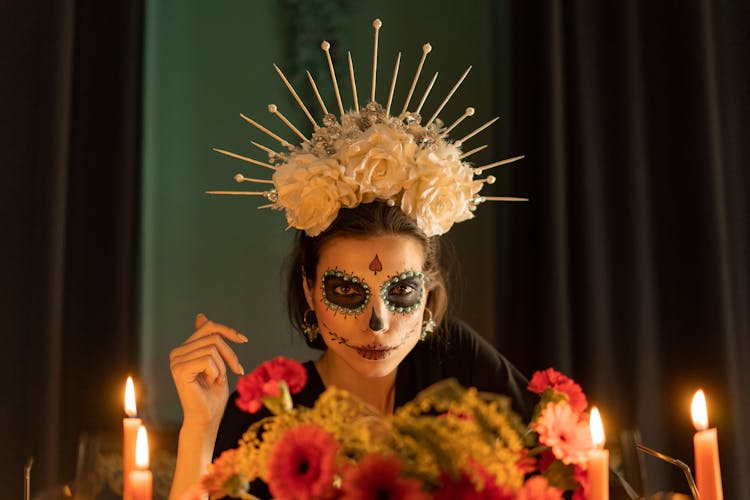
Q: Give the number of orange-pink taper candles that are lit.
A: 4